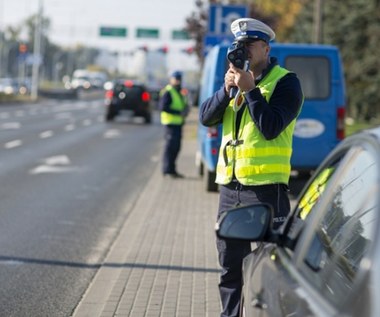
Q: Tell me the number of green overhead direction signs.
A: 3